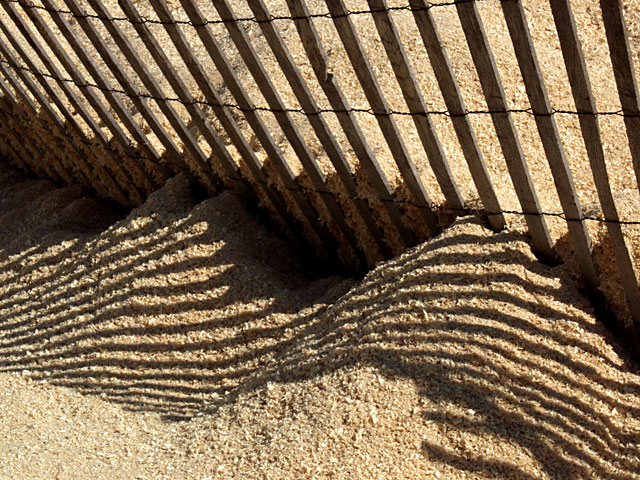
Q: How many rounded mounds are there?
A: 2